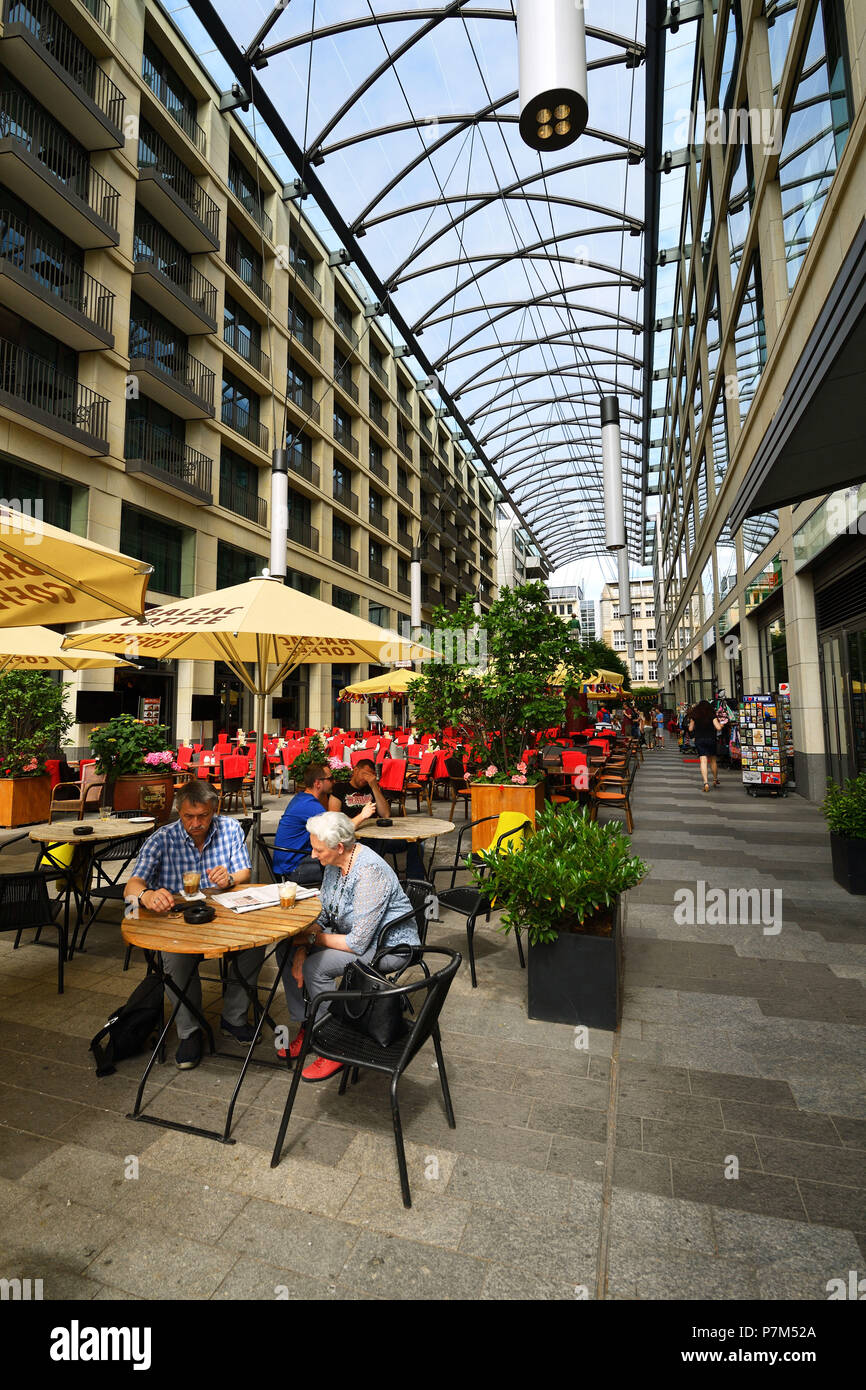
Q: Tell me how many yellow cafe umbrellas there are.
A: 5